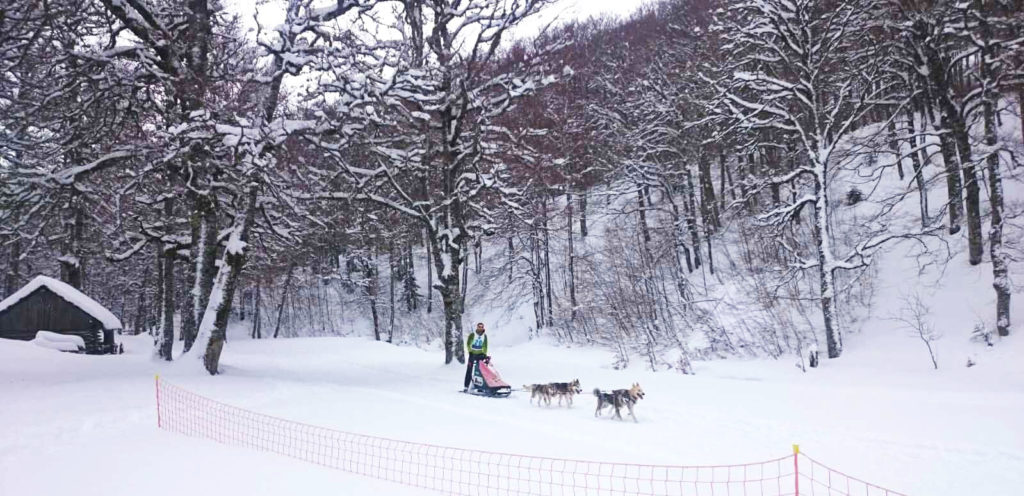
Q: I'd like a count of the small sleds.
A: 1